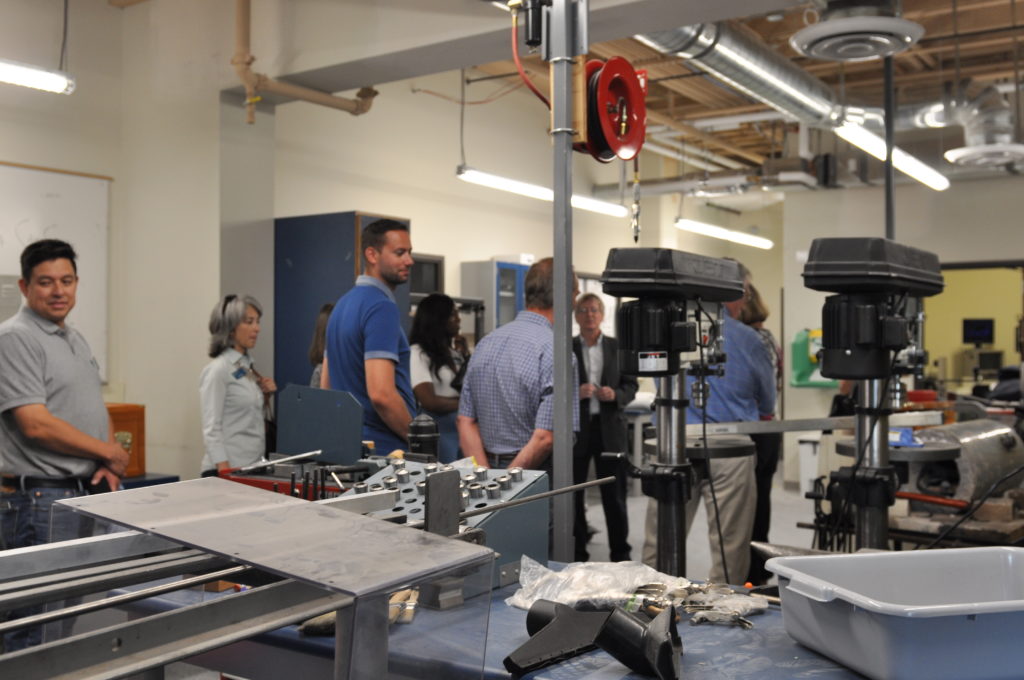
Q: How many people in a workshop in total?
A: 9